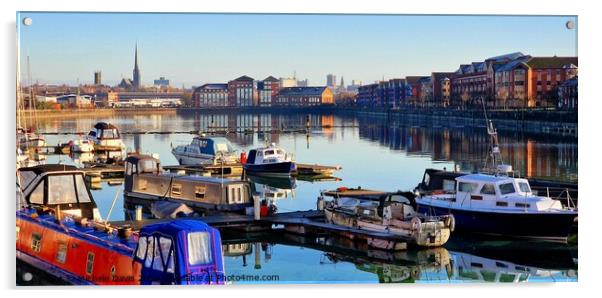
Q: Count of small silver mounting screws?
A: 4